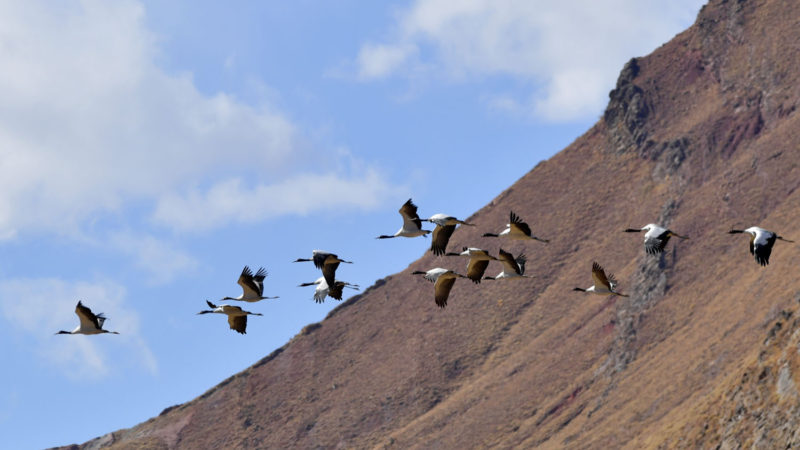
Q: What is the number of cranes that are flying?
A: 14